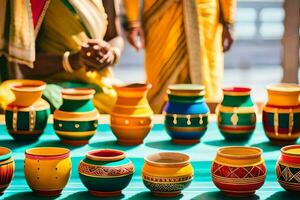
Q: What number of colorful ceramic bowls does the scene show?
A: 12